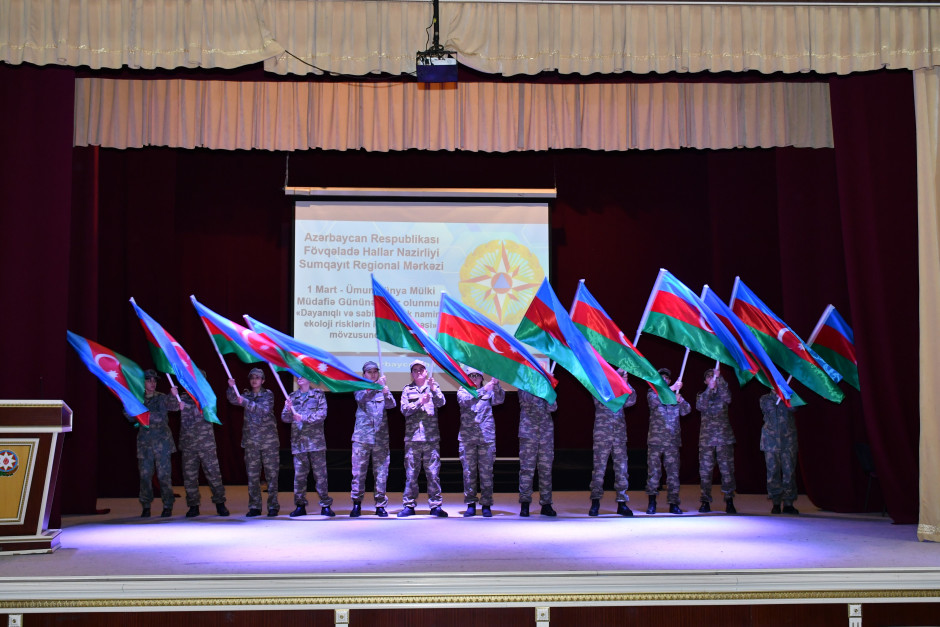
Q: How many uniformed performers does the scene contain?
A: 12